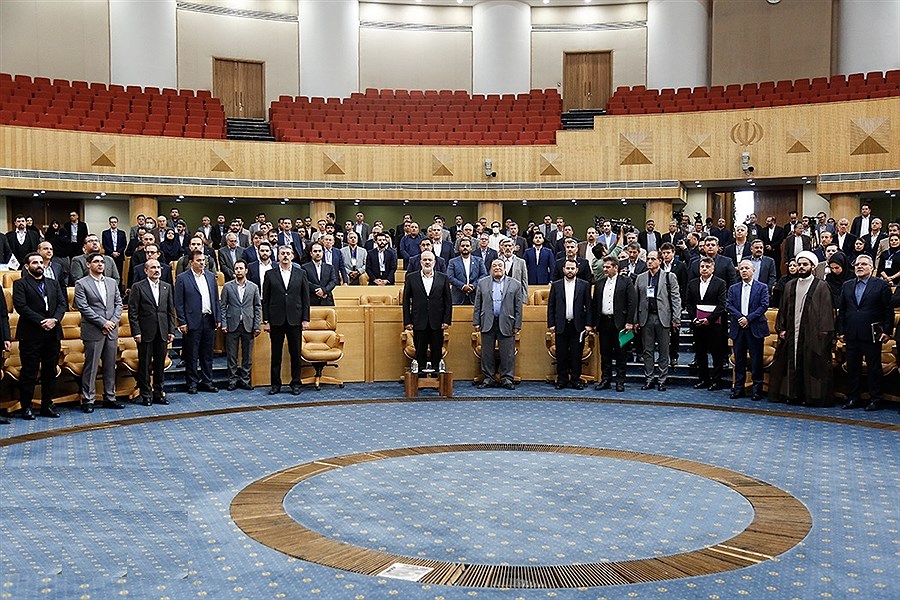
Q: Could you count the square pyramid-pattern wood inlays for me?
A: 9